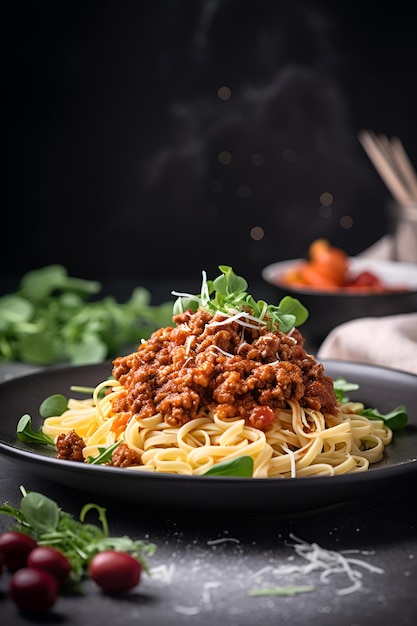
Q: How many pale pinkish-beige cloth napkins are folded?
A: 1